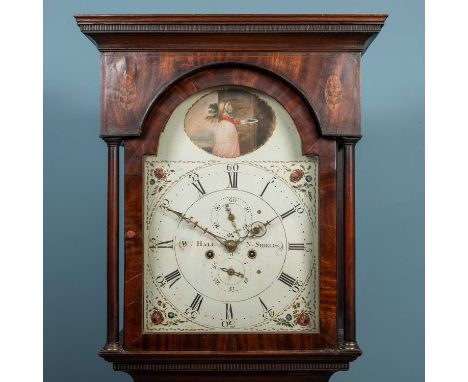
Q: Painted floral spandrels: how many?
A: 4